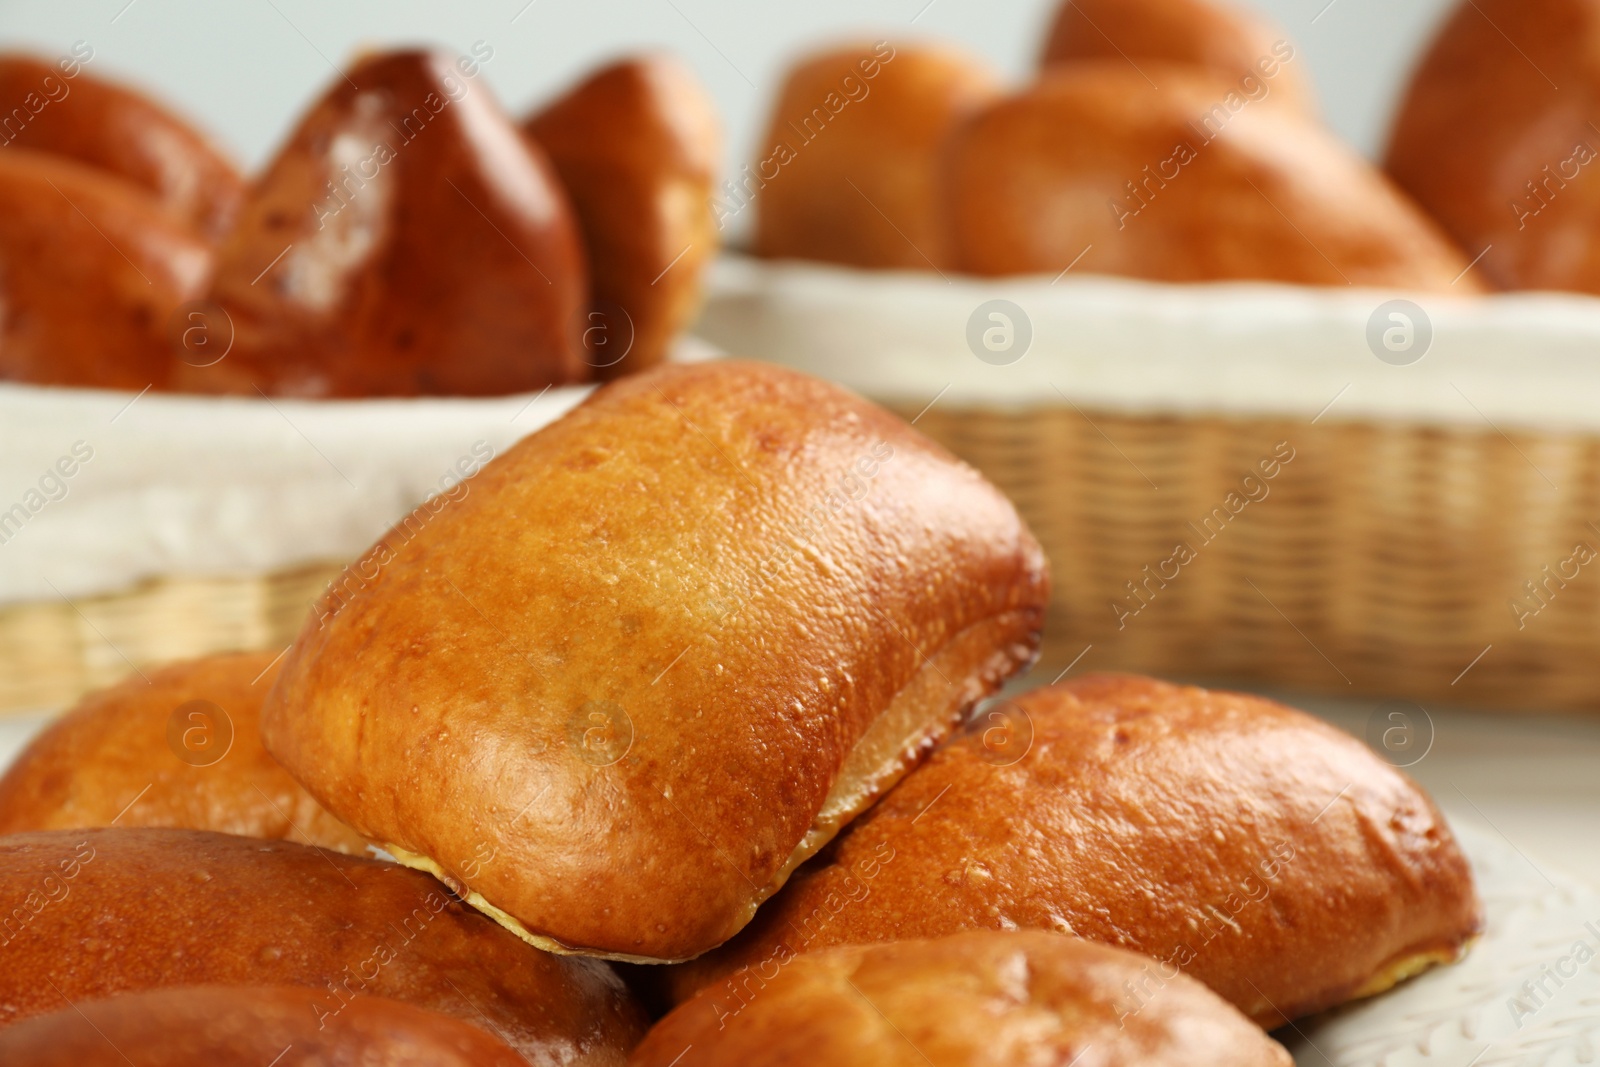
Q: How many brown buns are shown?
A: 14